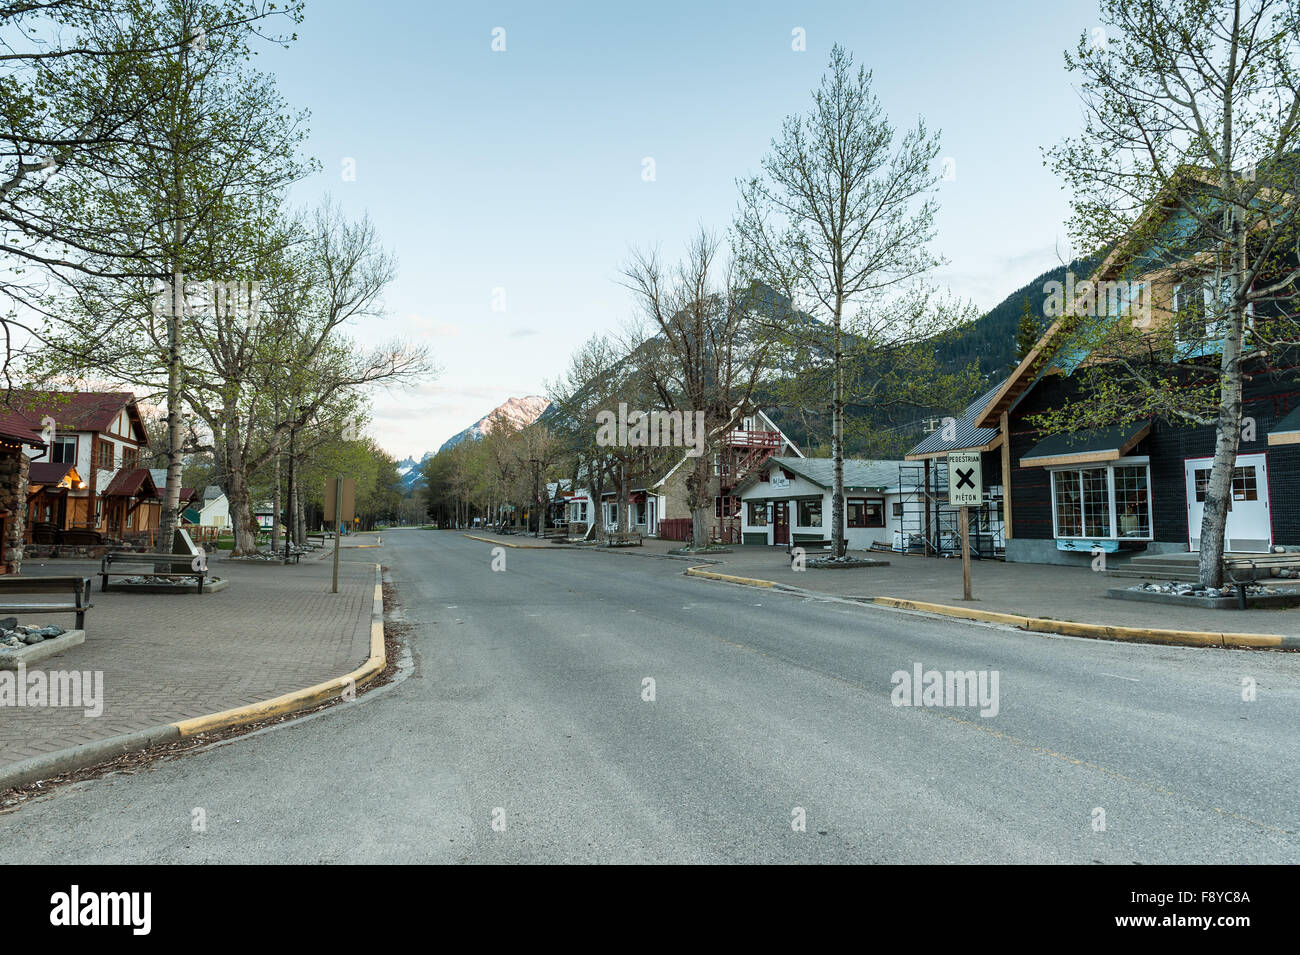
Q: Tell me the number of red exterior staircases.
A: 1